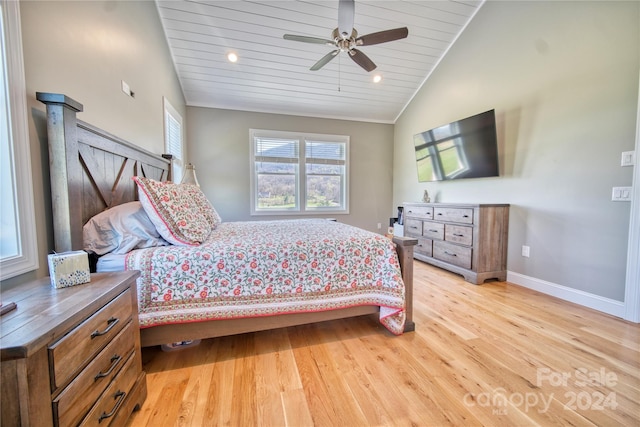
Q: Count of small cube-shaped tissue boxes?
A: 1